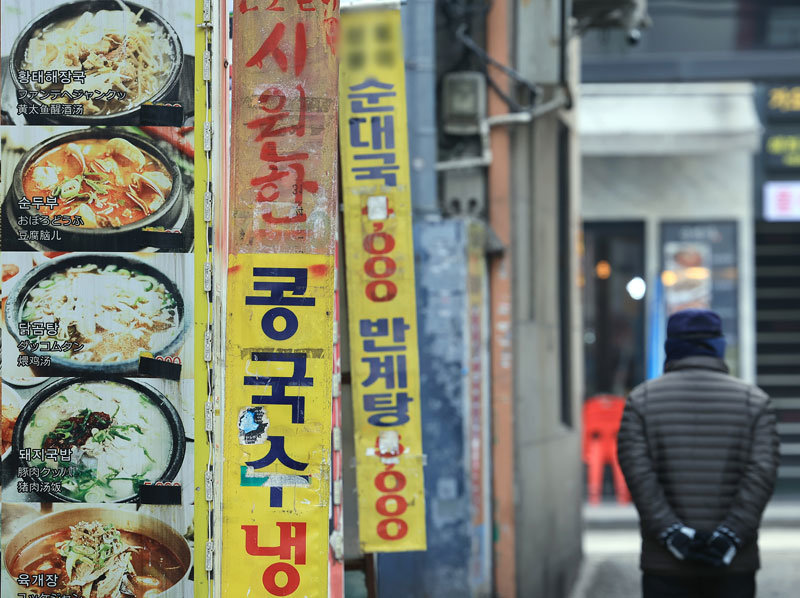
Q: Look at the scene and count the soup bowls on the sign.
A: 5